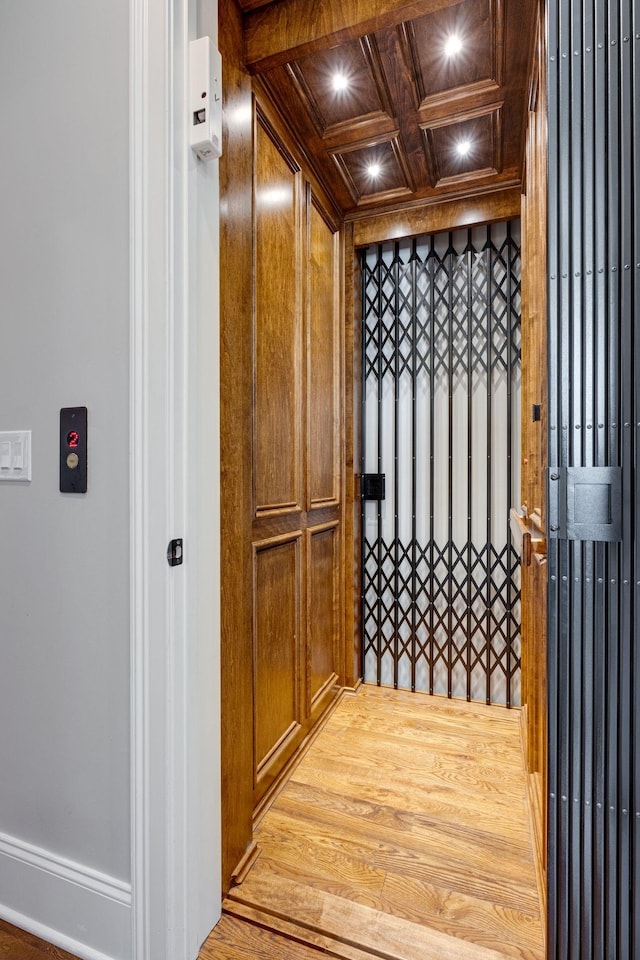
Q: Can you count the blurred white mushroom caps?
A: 0